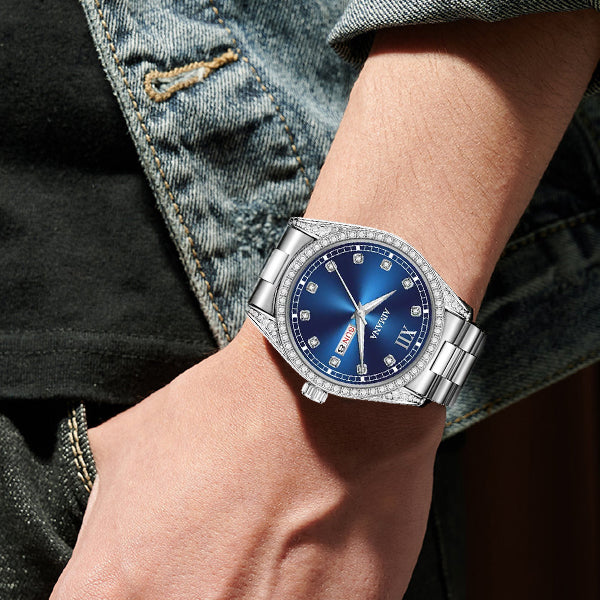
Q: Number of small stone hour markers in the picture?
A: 11